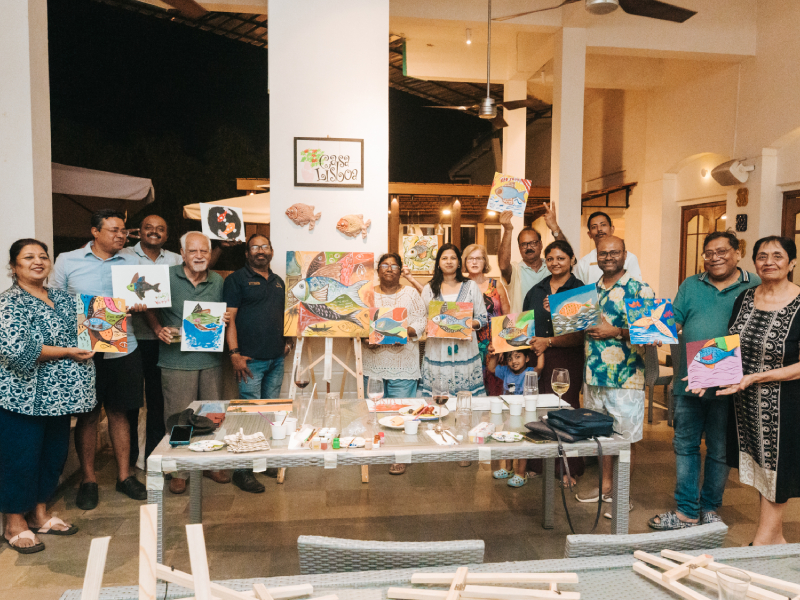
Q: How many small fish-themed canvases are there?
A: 12